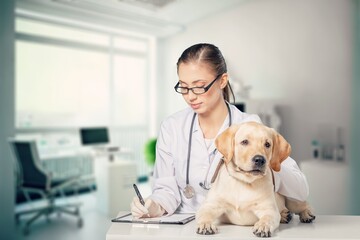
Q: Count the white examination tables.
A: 1